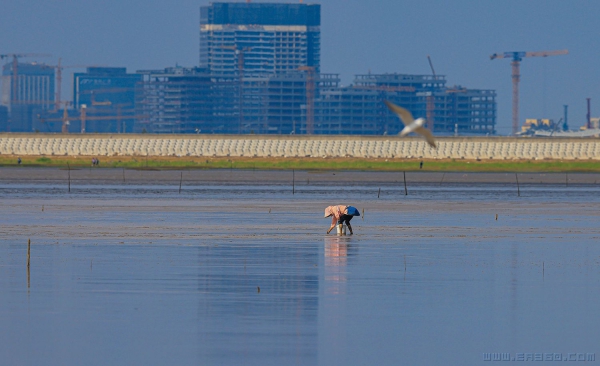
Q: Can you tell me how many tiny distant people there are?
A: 4